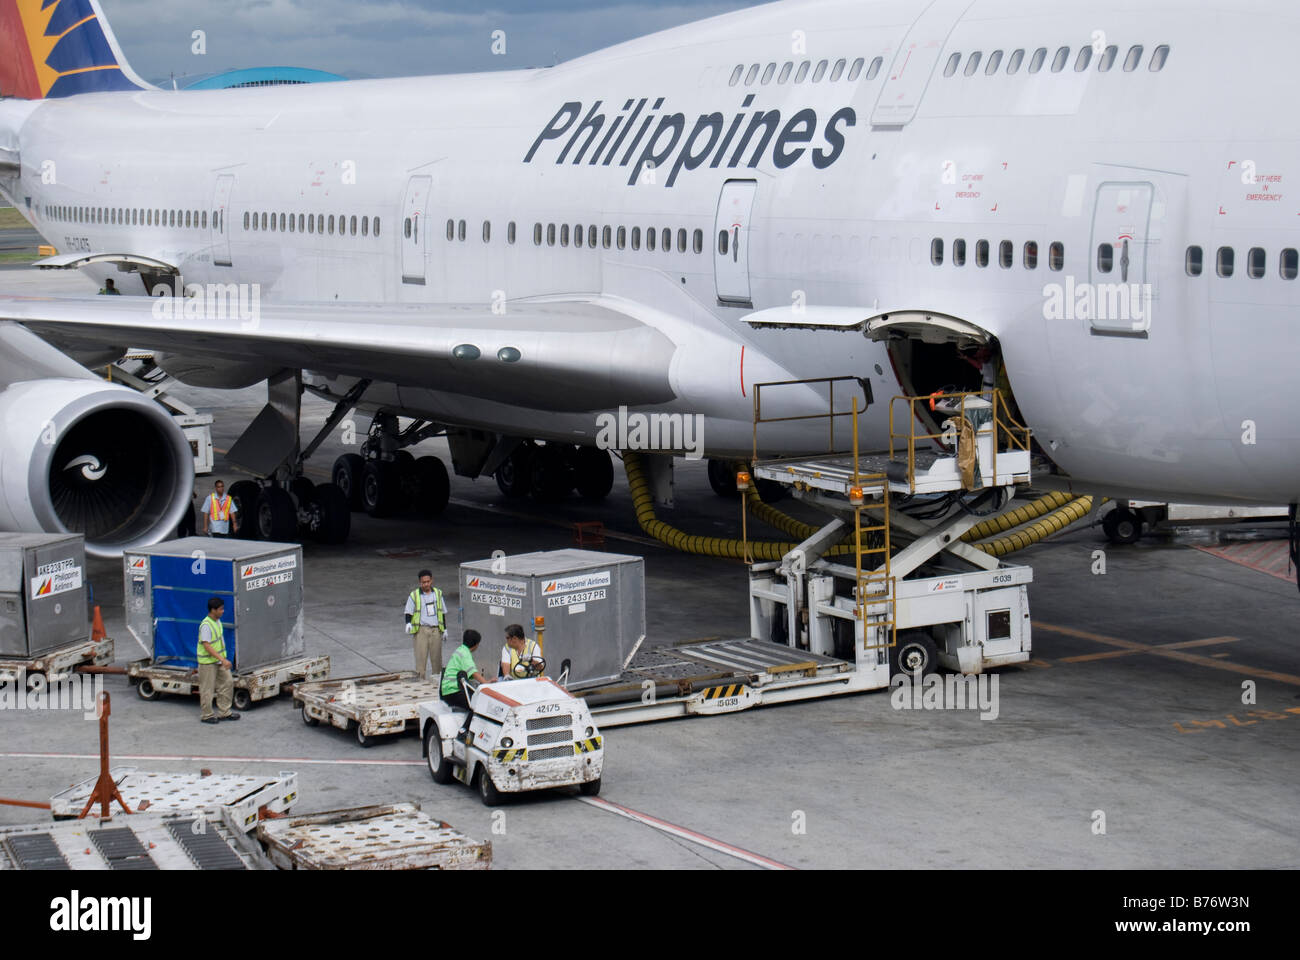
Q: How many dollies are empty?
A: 4